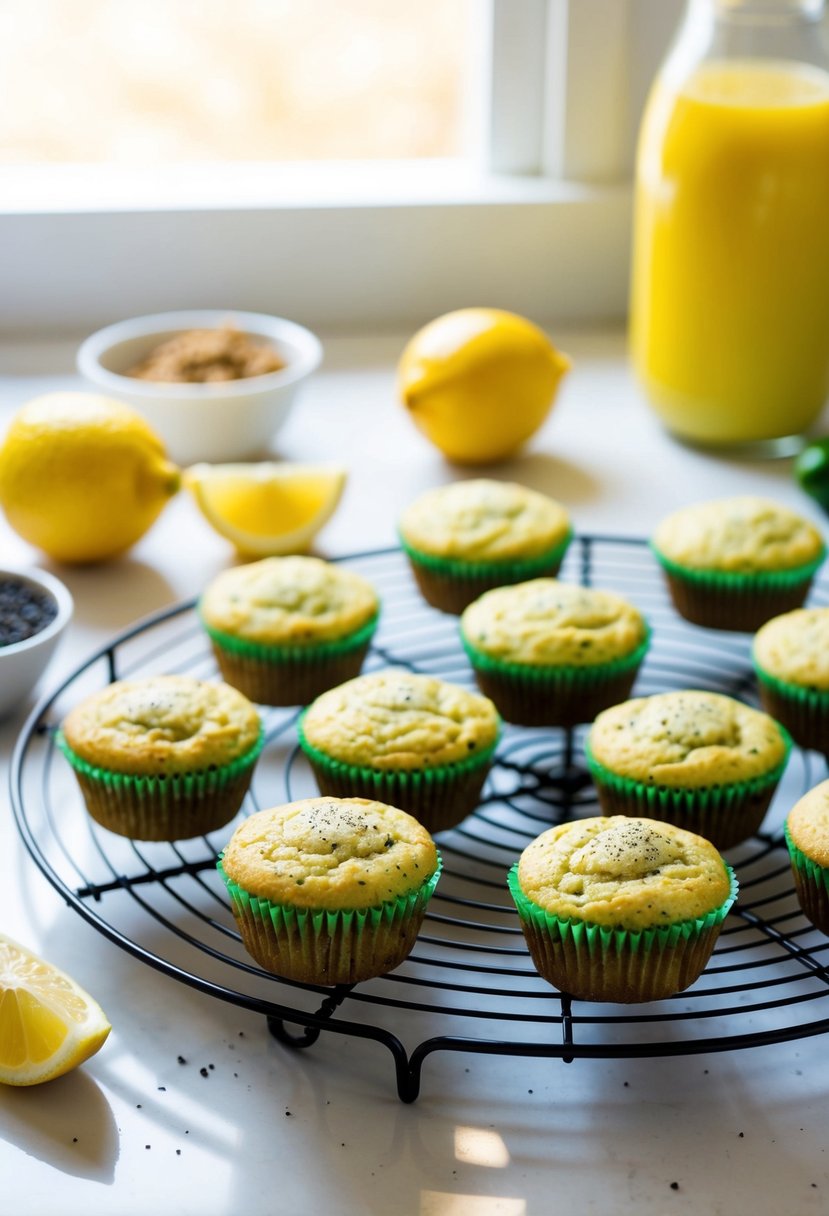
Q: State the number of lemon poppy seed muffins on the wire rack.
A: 11